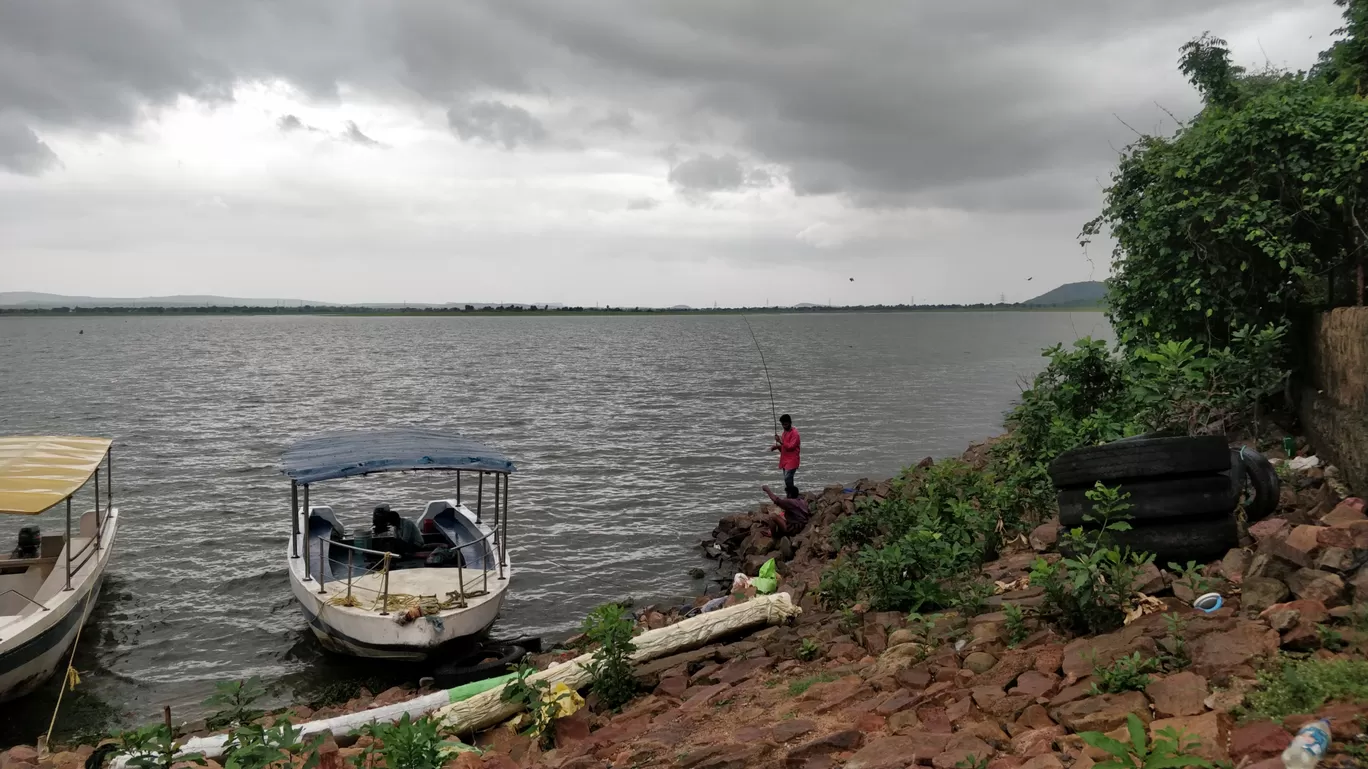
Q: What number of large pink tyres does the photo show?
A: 0